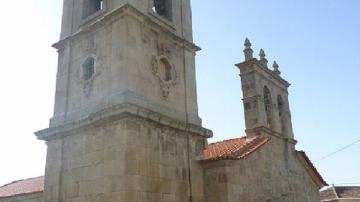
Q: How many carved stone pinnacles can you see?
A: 3